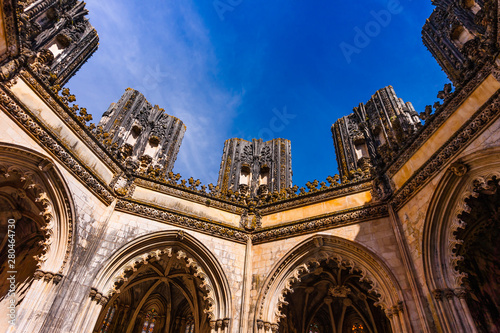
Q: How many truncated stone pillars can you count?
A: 5